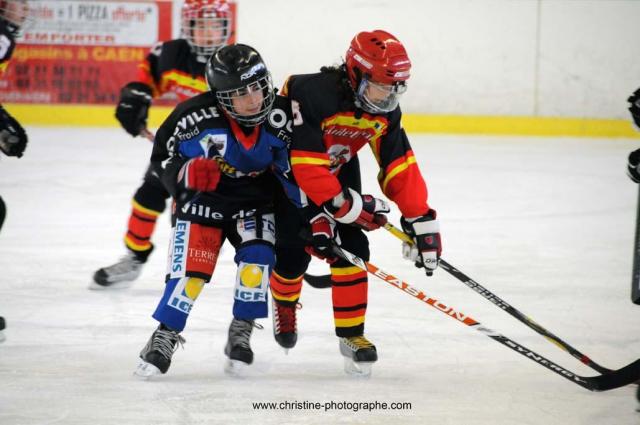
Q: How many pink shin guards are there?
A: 0